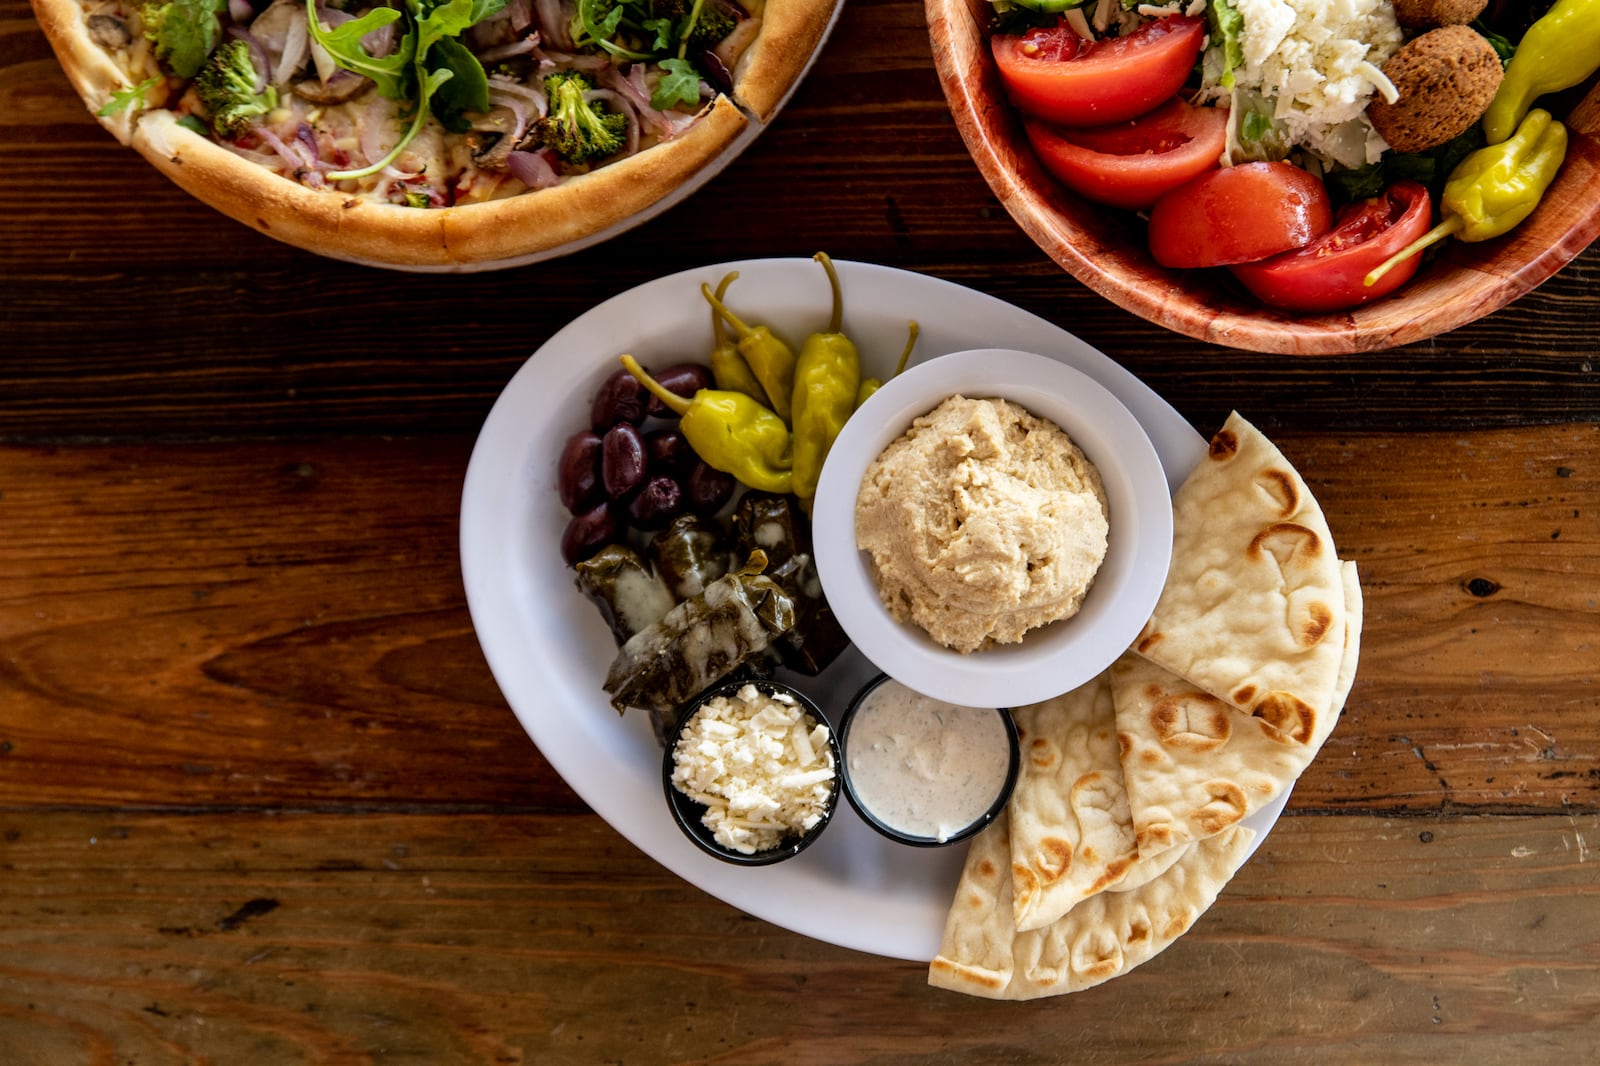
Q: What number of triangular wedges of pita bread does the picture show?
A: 4